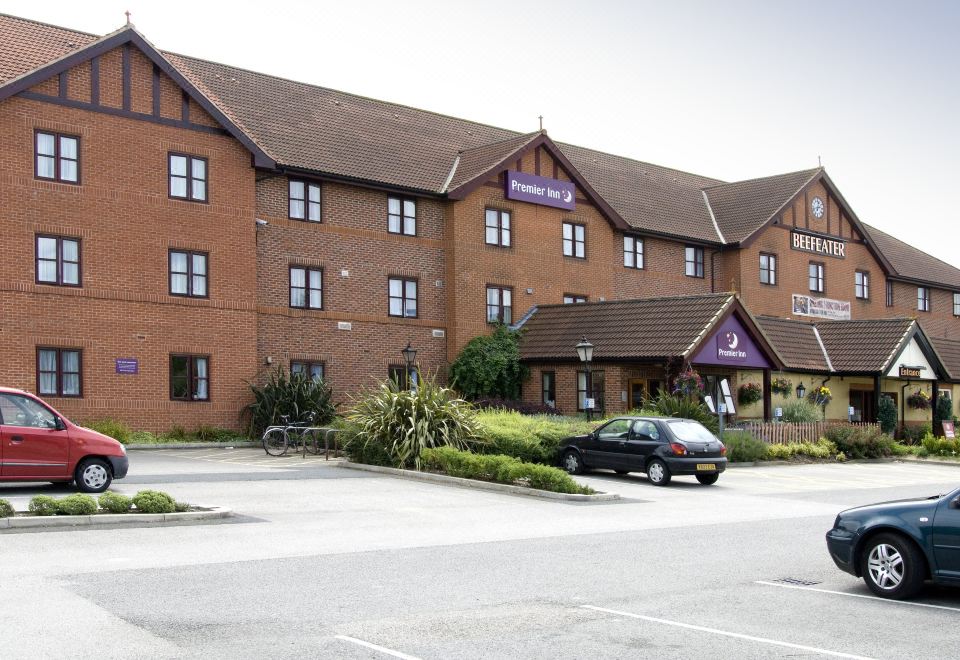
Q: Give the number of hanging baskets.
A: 5